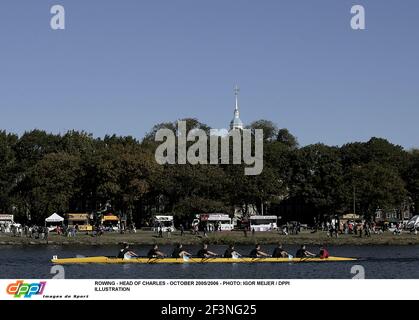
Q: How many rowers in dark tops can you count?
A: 8